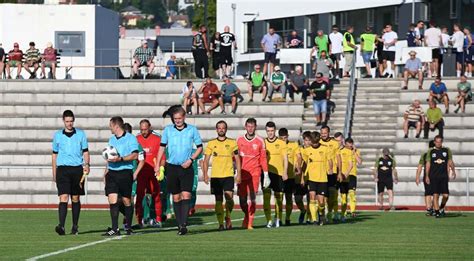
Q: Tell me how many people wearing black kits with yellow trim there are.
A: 3